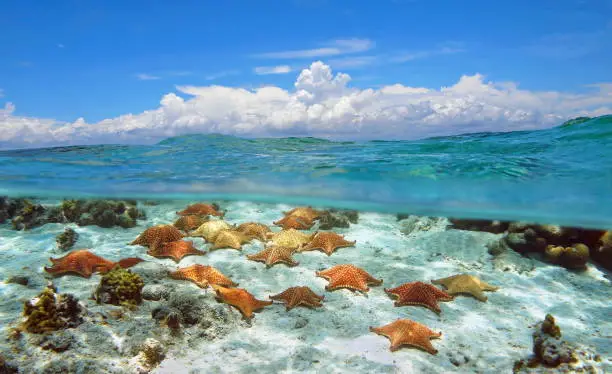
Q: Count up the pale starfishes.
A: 4